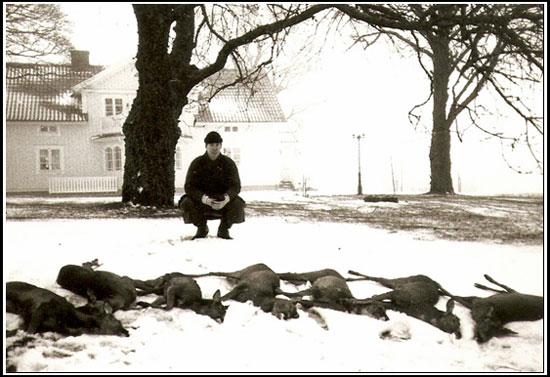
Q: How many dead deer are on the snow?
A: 7